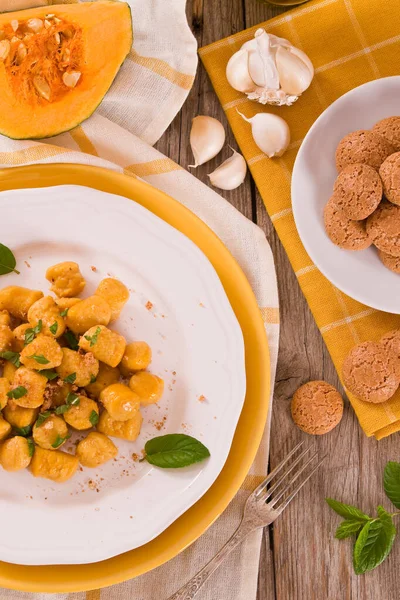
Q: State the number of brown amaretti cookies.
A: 10